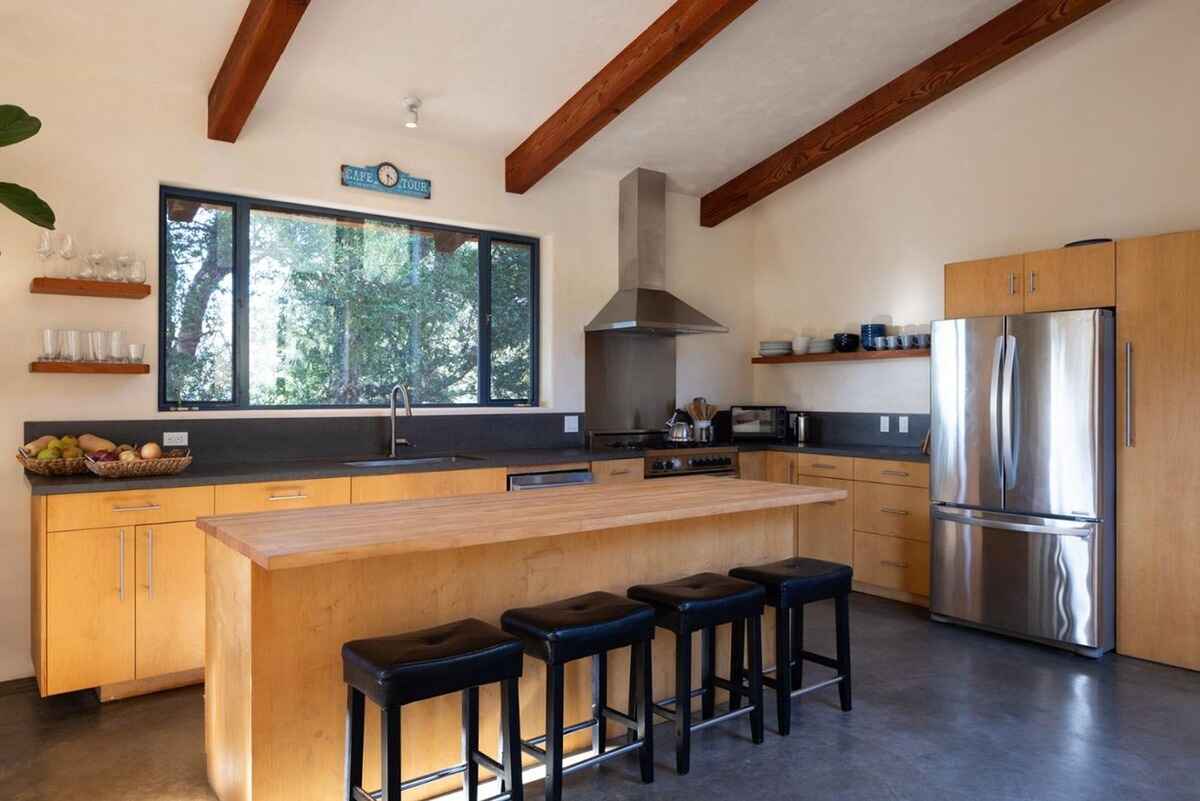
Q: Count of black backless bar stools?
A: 4